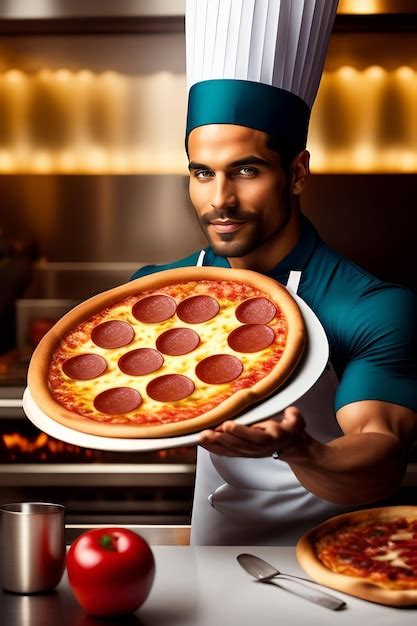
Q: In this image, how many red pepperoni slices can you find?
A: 11